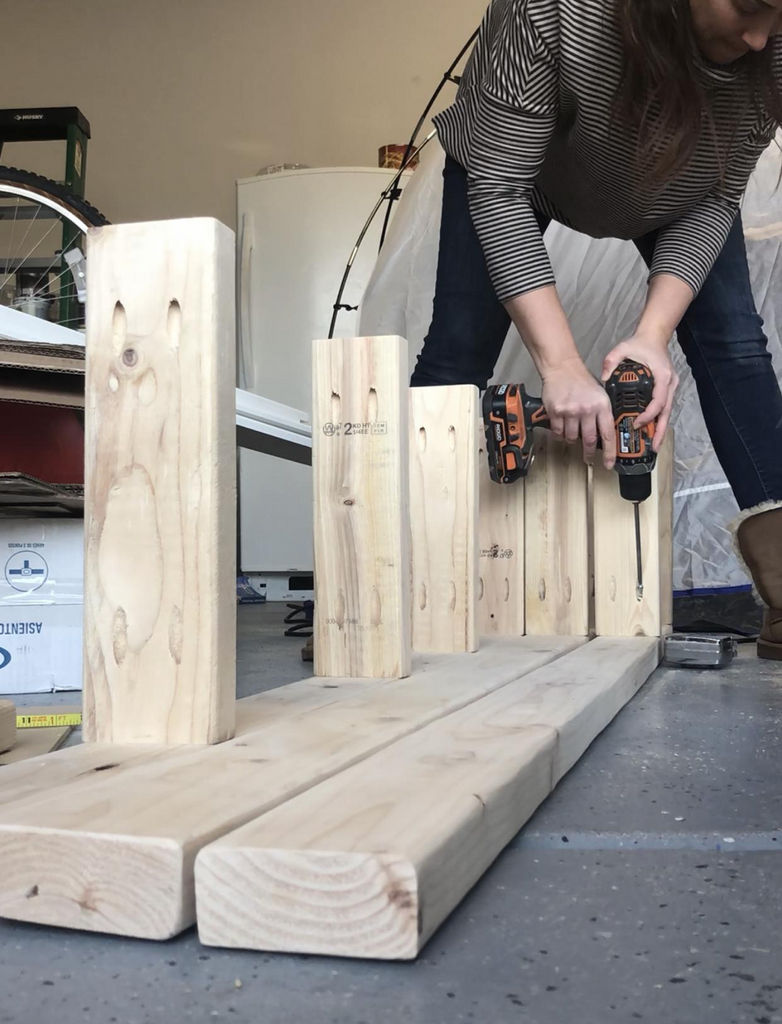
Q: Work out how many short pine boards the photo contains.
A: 6